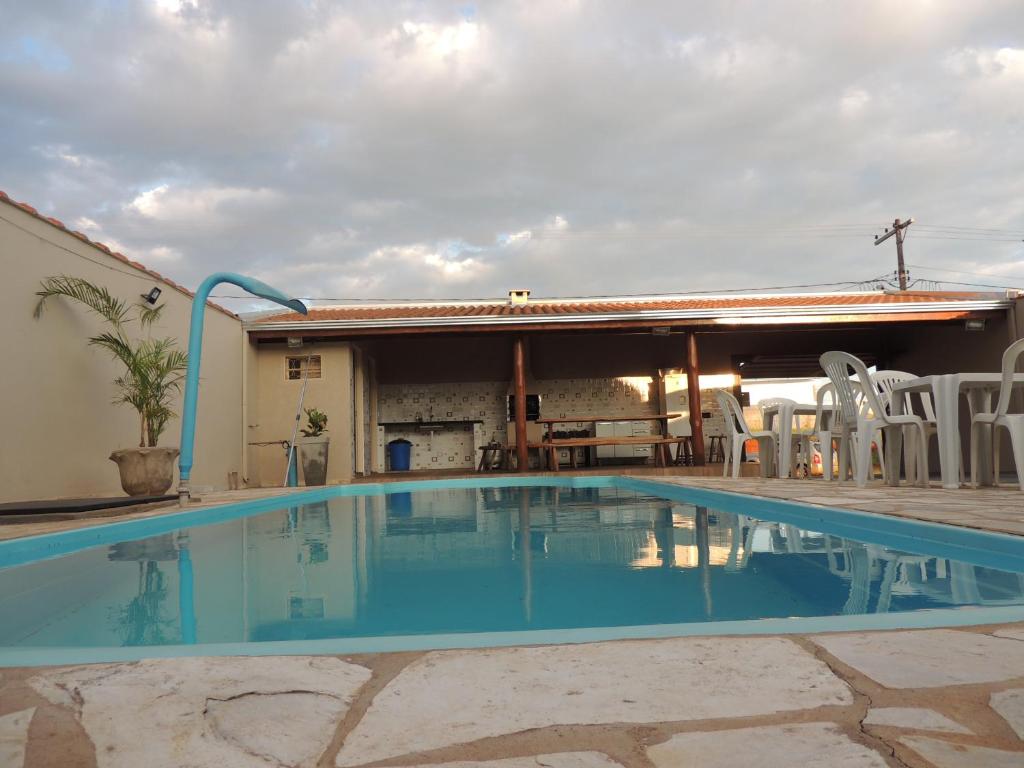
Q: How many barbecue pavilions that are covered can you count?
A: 1